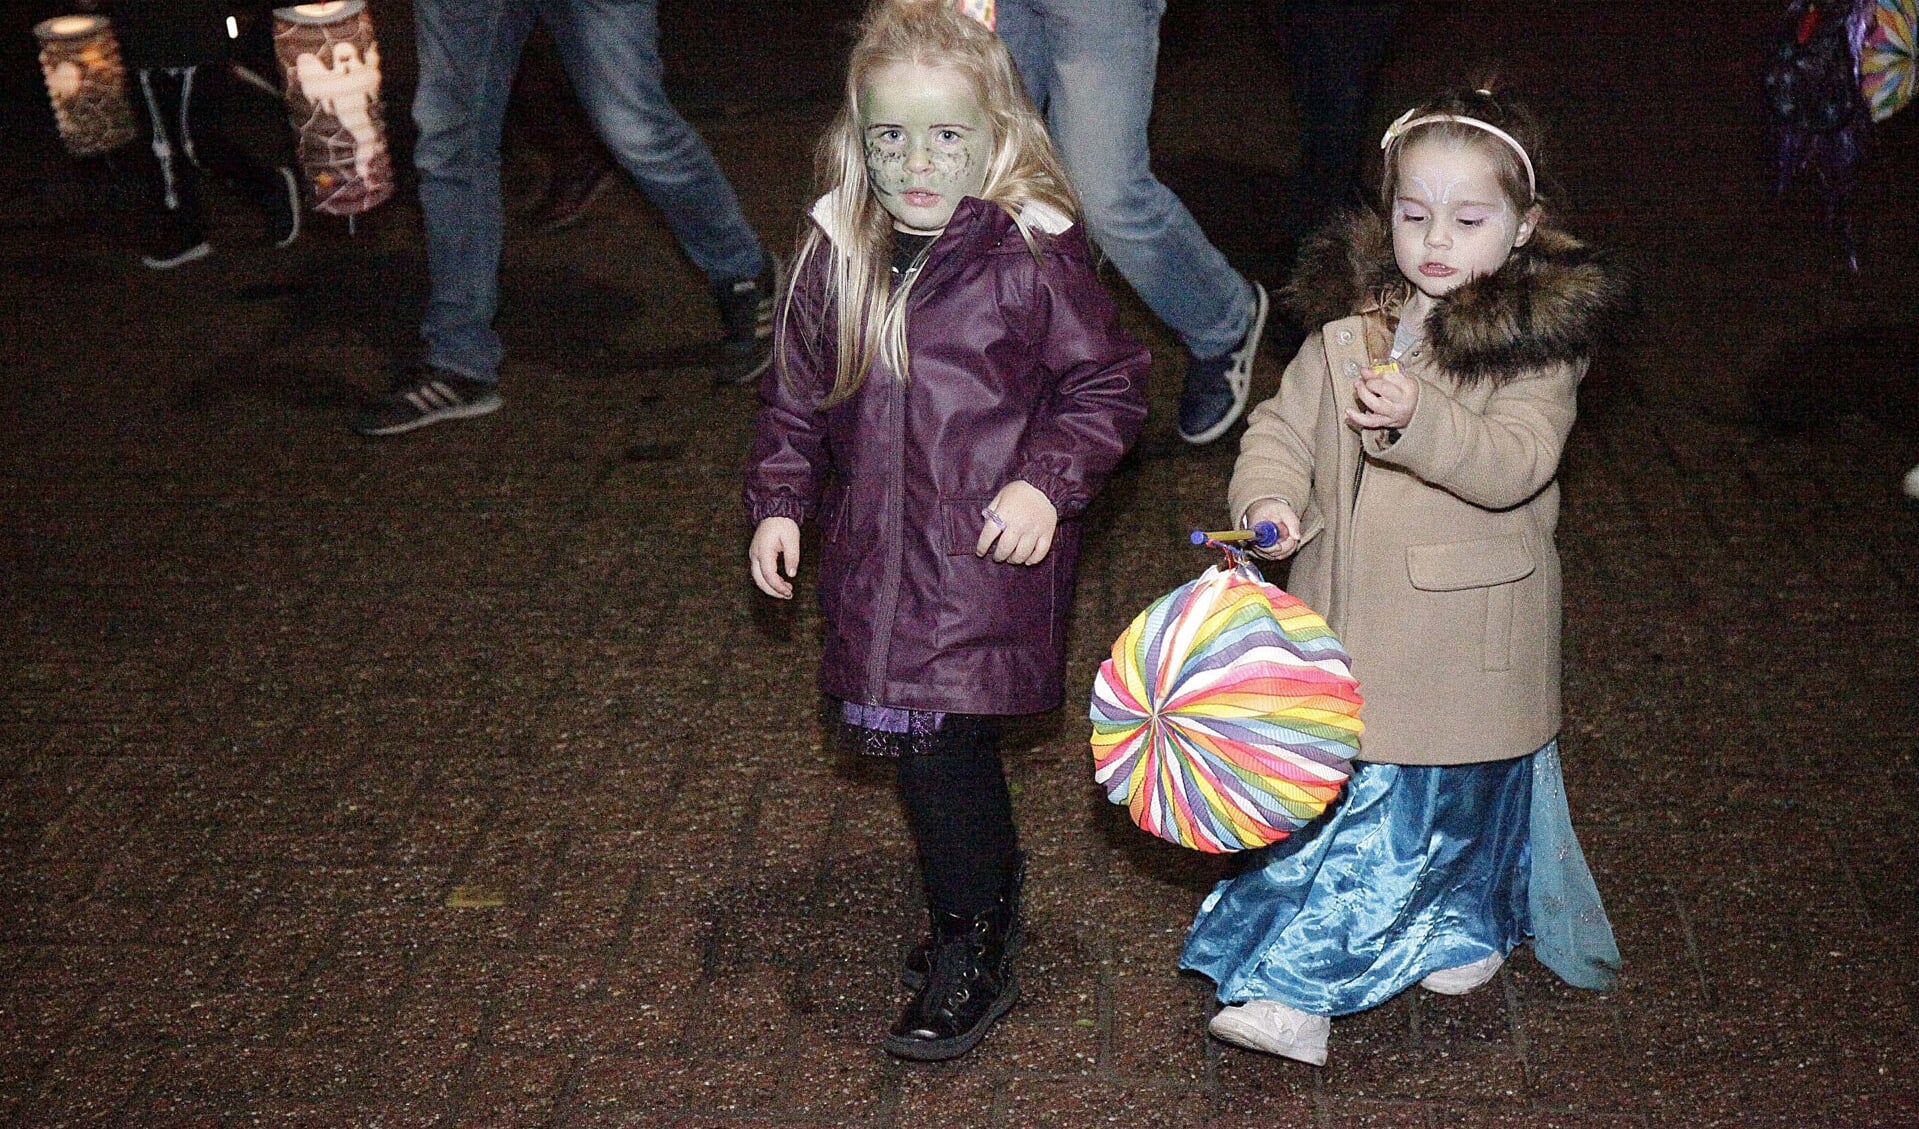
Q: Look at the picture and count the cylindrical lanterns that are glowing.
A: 2